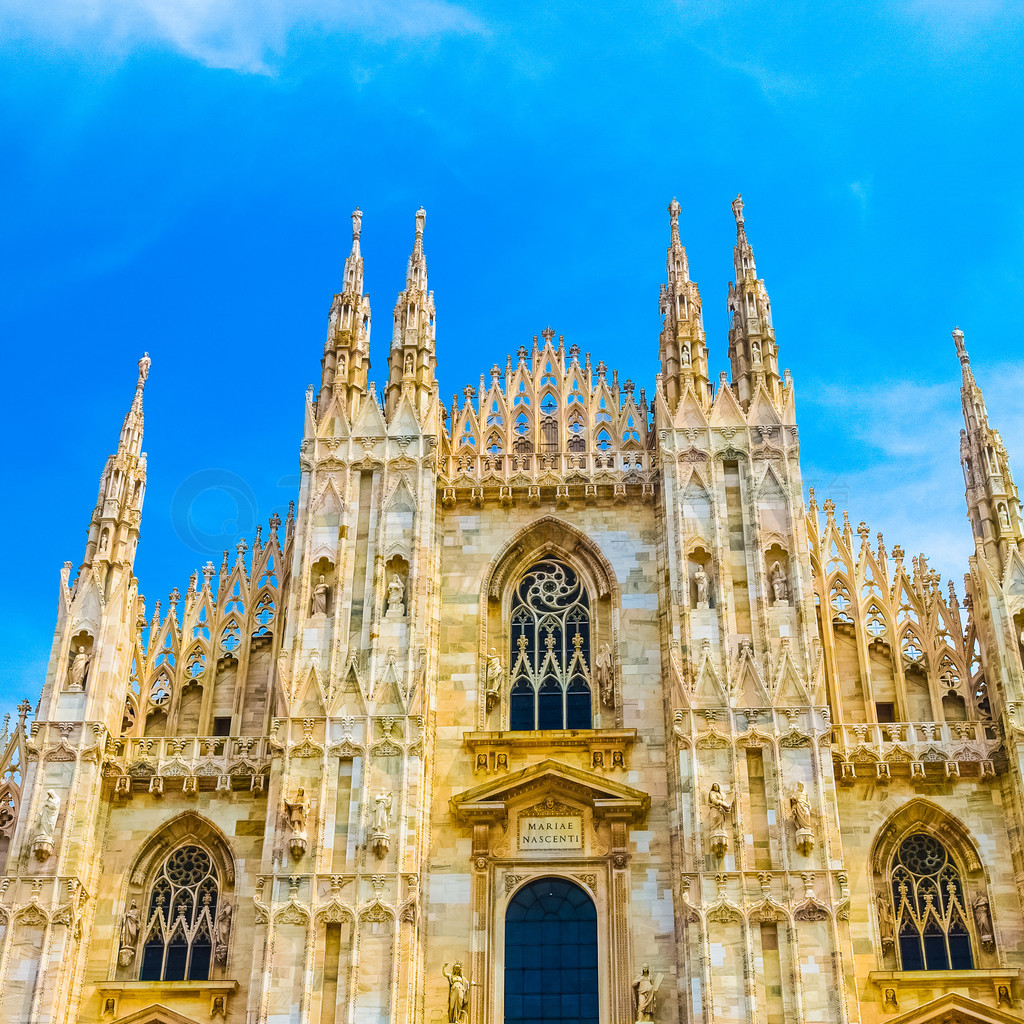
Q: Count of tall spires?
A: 6